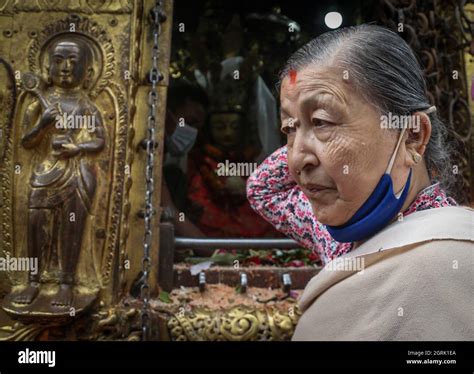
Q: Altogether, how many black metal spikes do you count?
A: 3